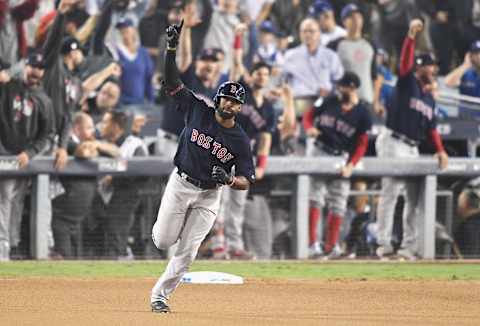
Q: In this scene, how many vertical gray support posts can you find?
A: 3